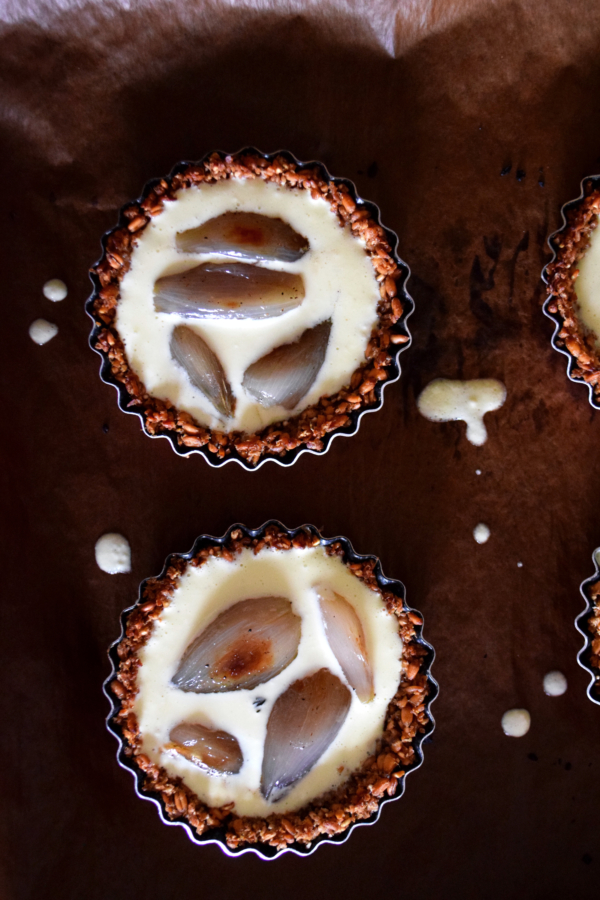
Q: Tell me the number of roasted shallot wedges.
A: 8